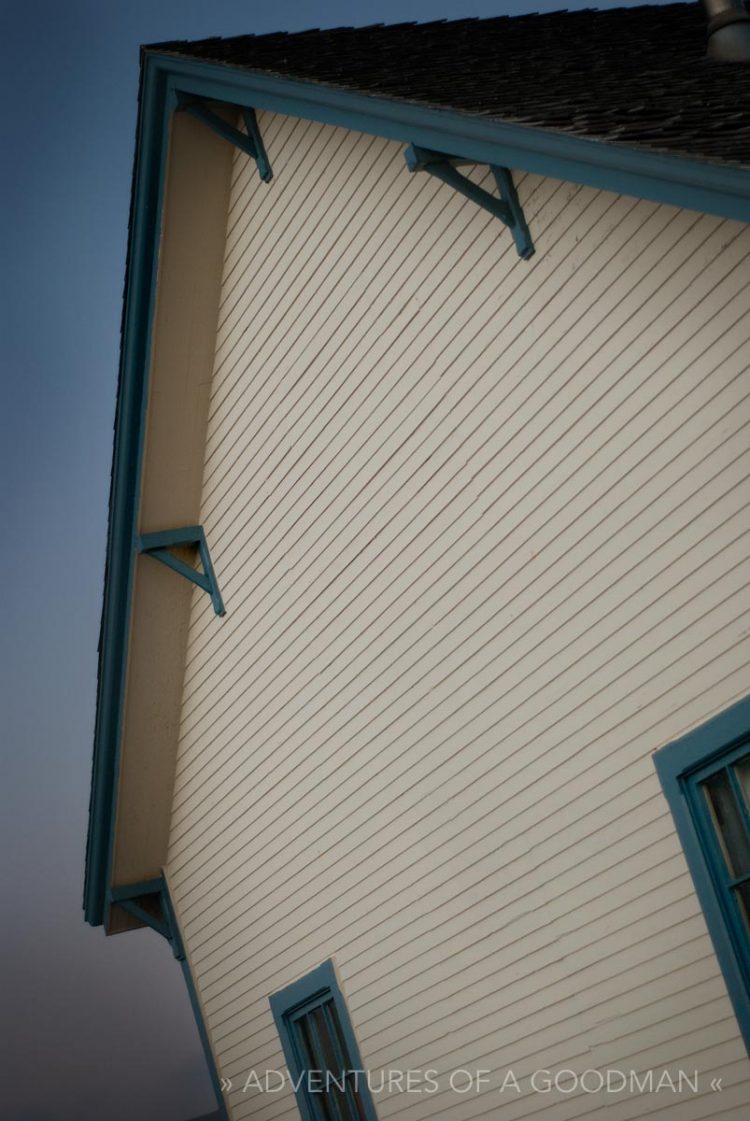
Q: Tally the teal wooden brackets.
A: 4